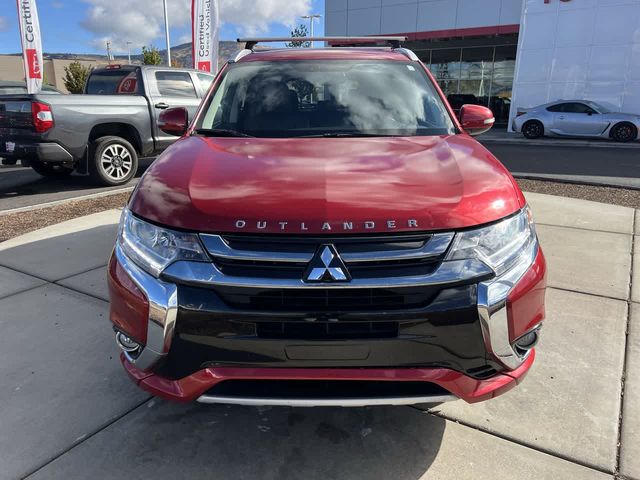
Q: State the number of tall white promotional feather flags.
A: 2